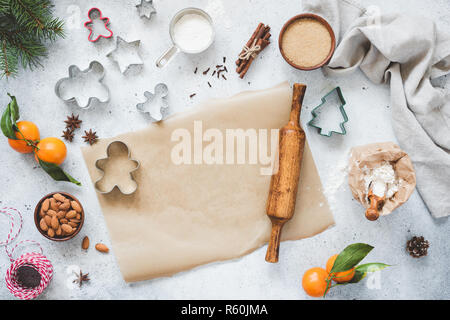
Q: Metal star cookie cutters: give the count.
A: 2